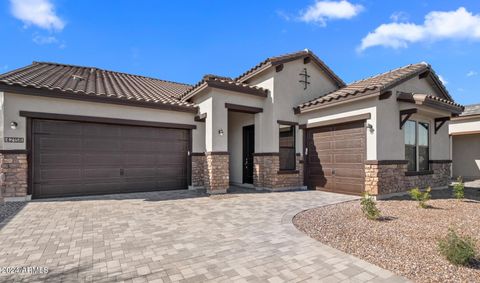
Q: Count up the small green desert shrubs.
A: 4